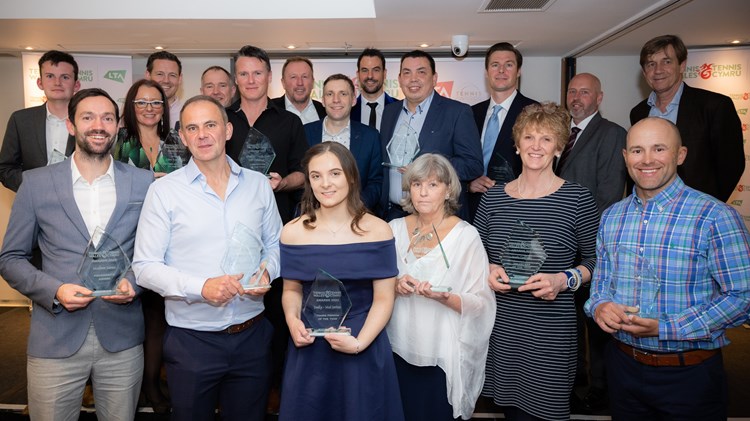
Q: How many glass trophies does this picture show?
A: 11